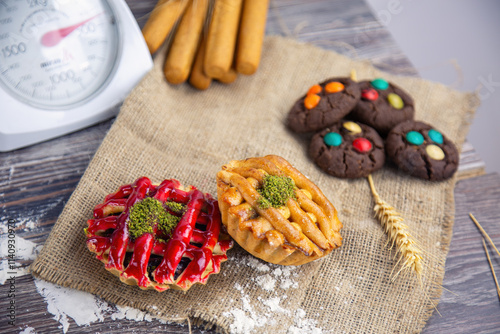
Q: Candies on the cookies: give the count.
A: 12